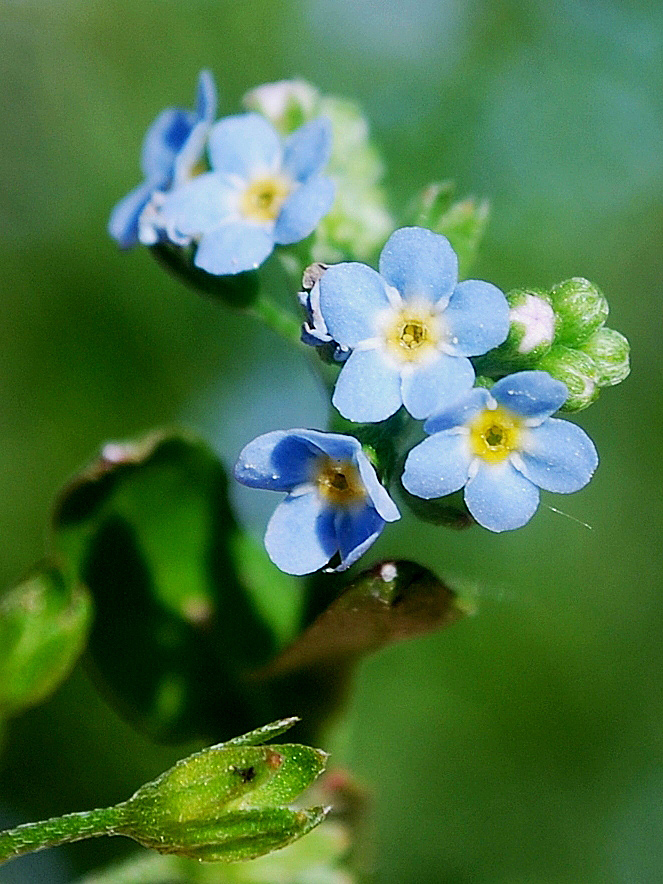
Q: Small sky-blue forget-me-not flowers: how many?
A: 5